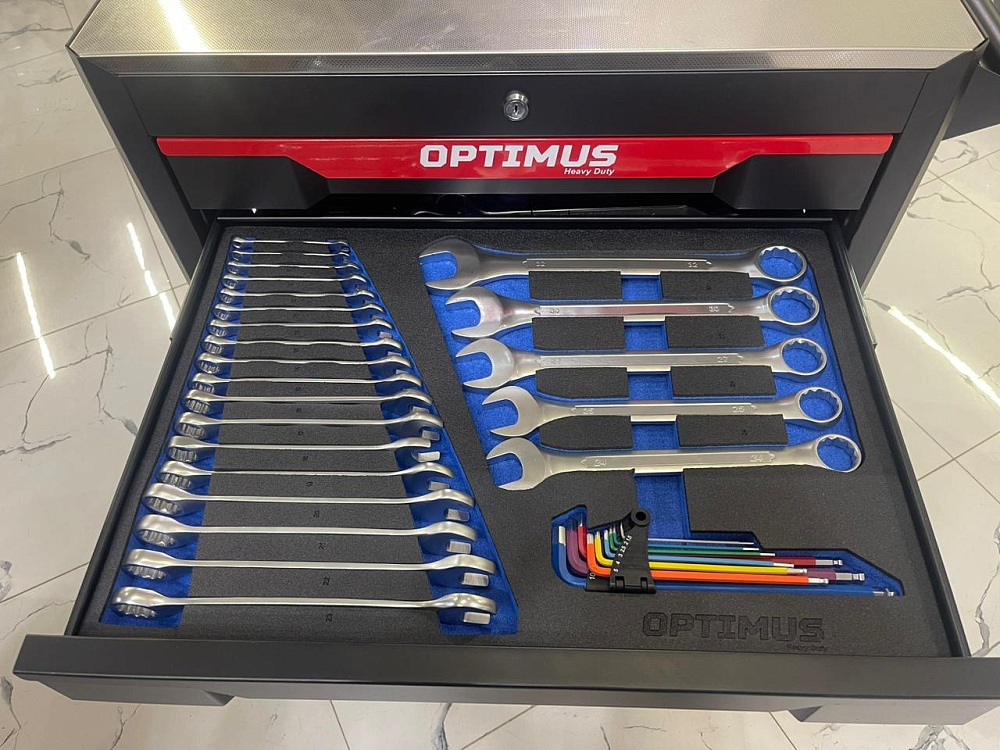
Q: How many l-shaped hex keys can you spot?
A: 9